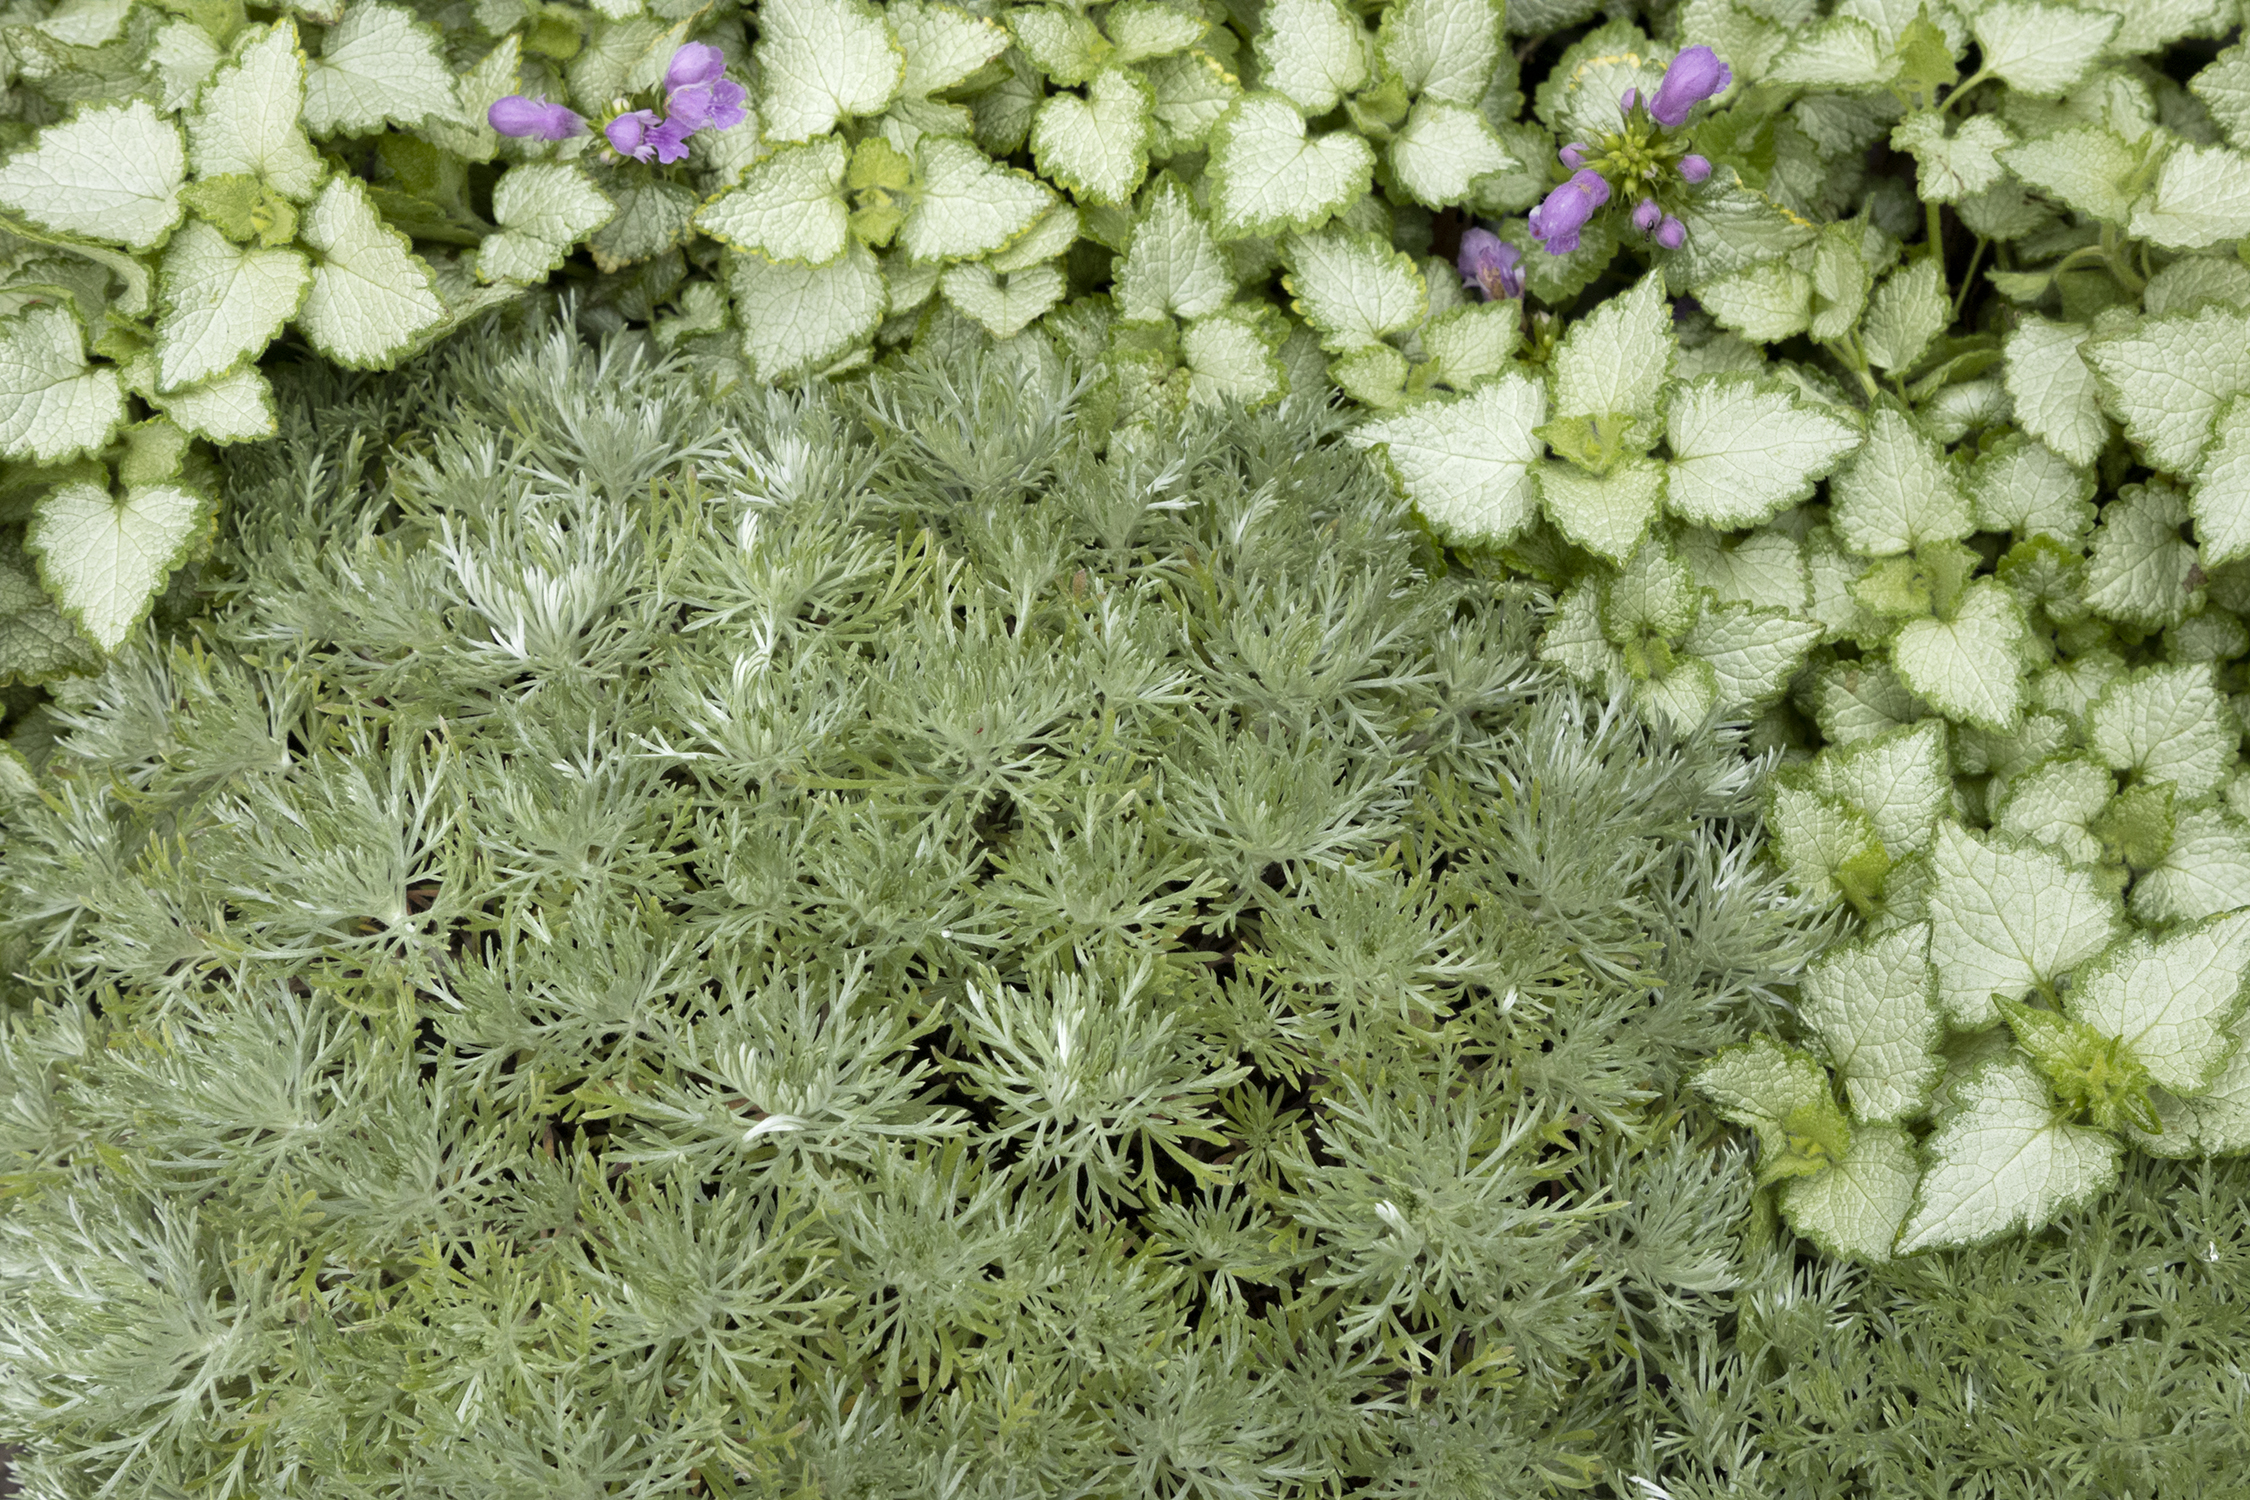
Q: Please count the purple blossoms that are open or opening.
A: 7